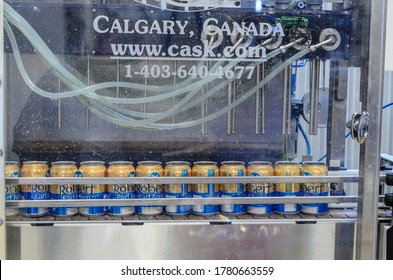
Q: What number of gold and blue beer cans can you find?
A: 12